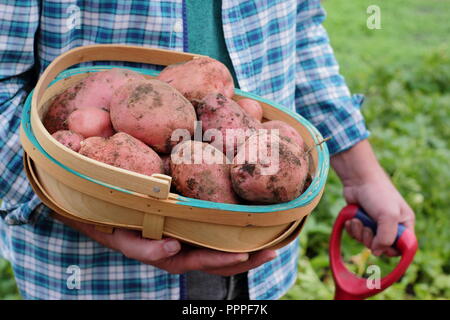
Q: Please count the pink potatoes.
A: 11